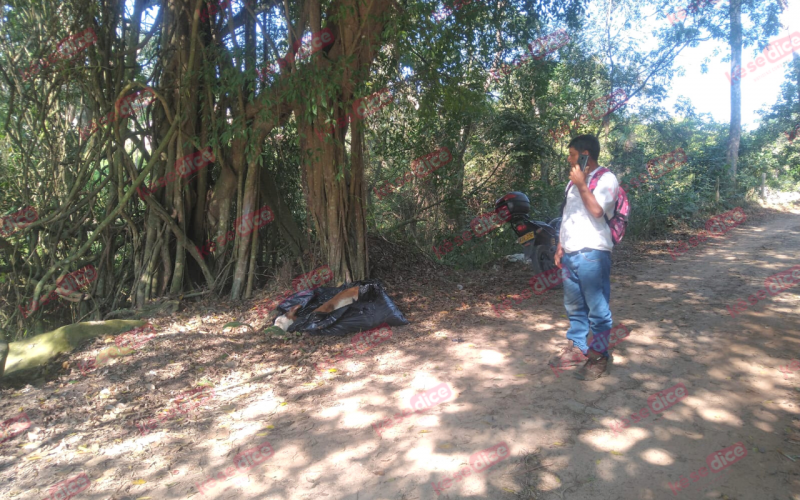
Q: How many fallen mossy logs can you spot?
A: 1